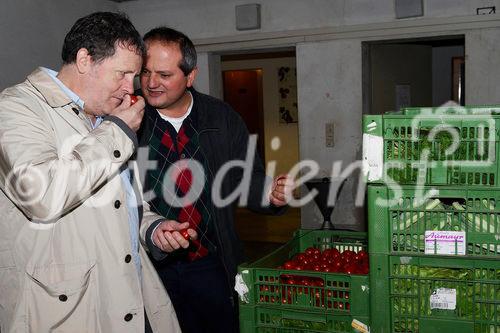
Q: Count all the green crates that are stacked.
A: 5